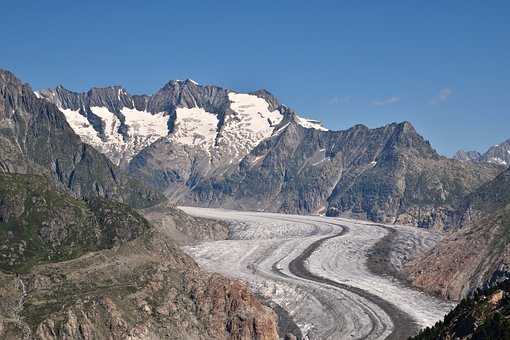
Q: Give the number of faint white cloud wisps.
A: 3